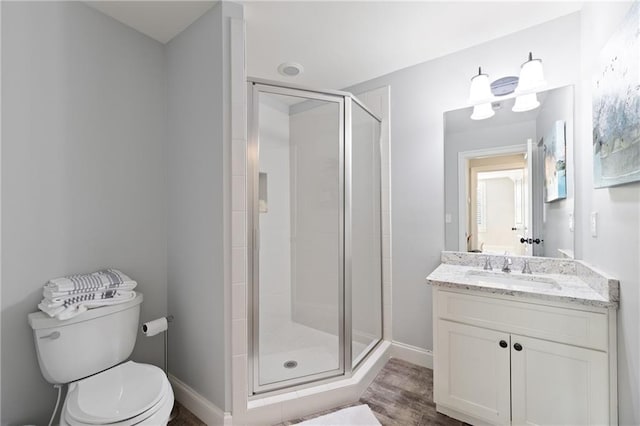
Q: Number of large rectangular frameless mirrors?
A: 1